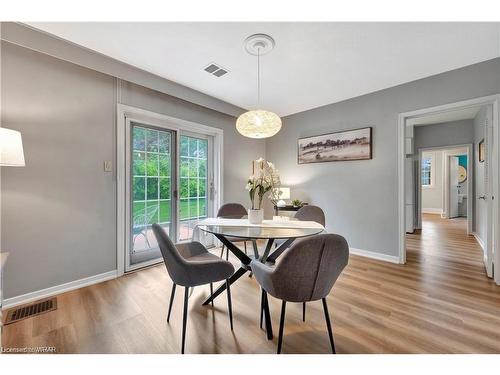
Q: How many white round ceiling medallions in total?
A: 1